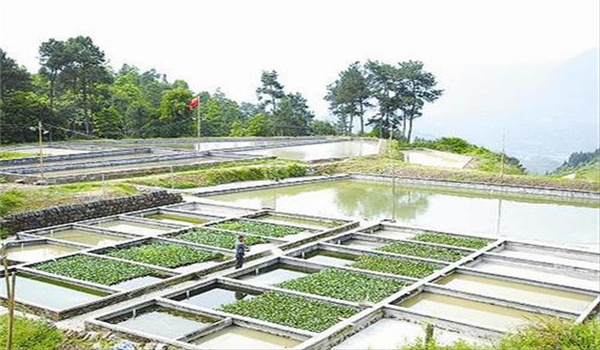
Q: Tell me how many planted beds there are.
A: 9